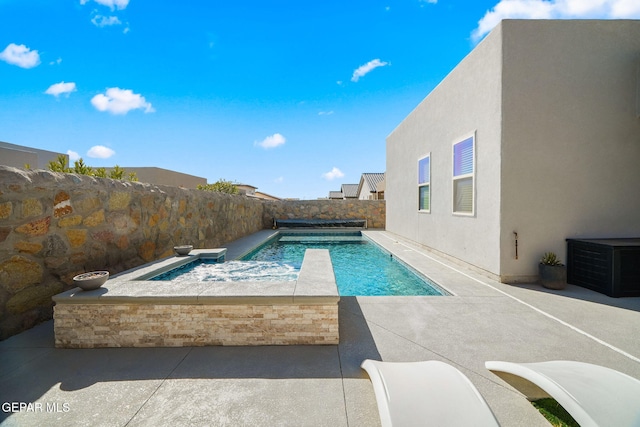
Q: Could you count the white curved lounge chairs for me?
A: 2